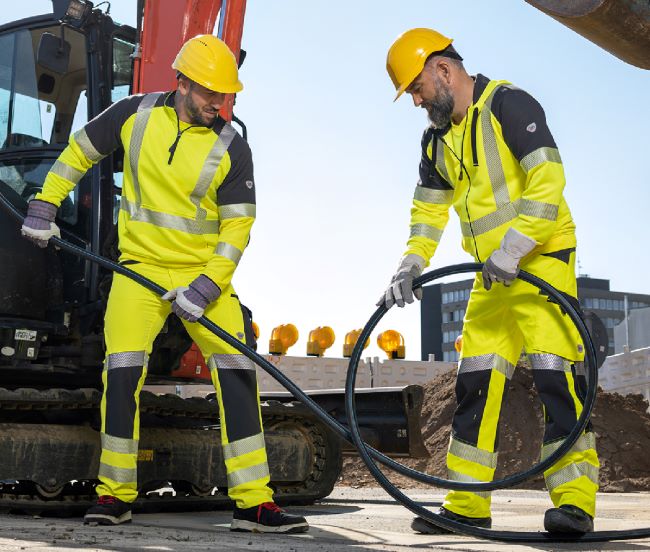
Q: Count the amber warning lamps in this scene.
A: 6